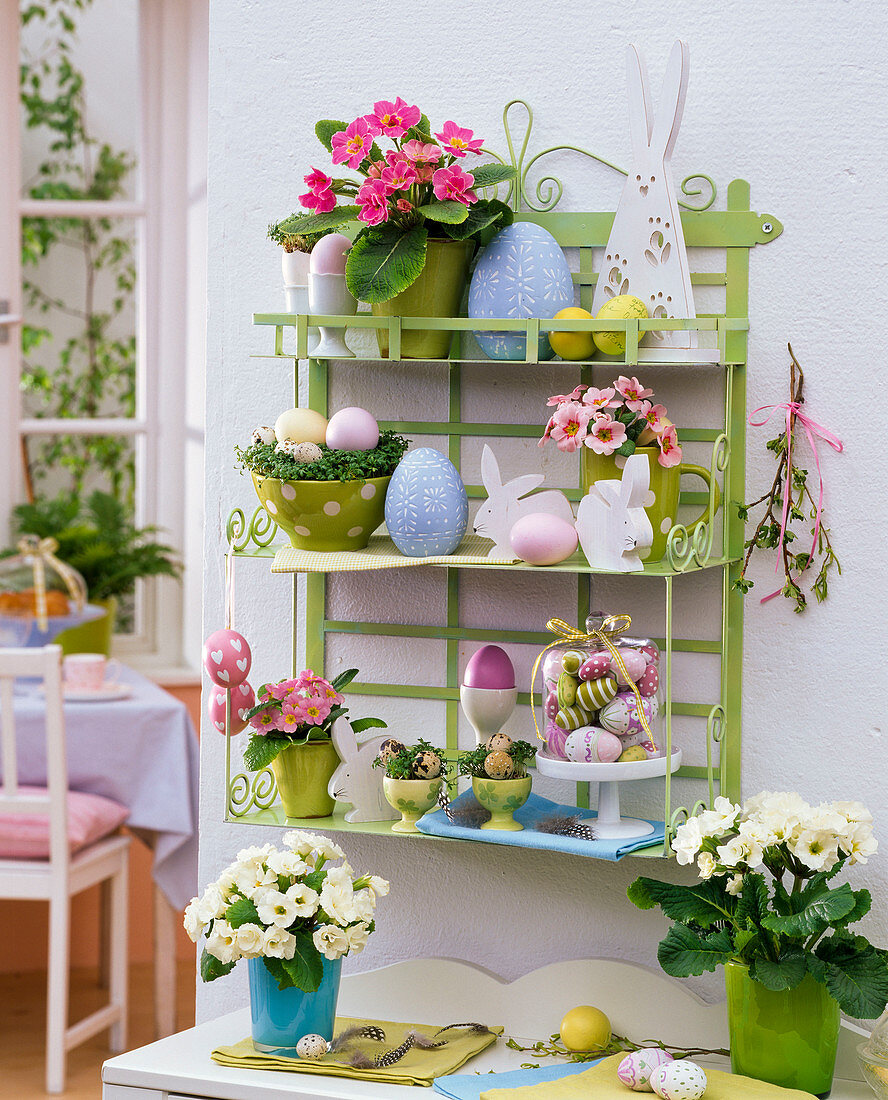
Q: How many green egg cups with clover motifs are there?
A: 2